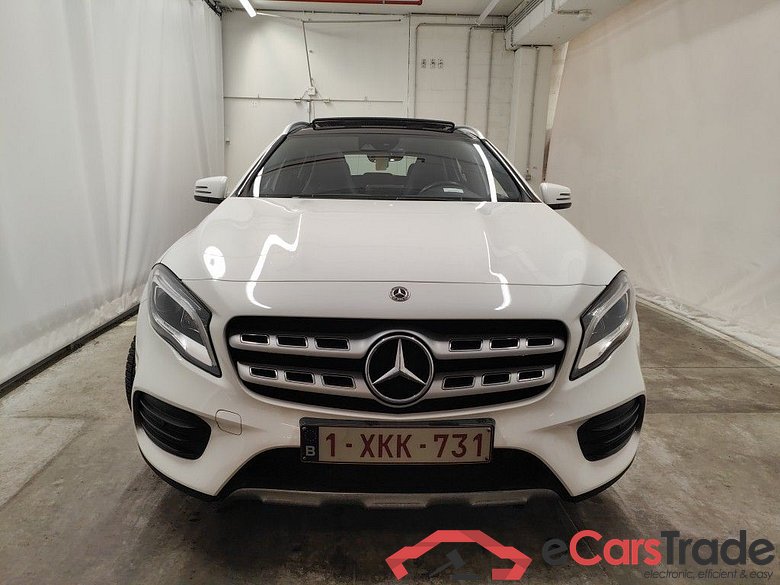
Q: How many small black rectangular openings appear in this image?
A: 12